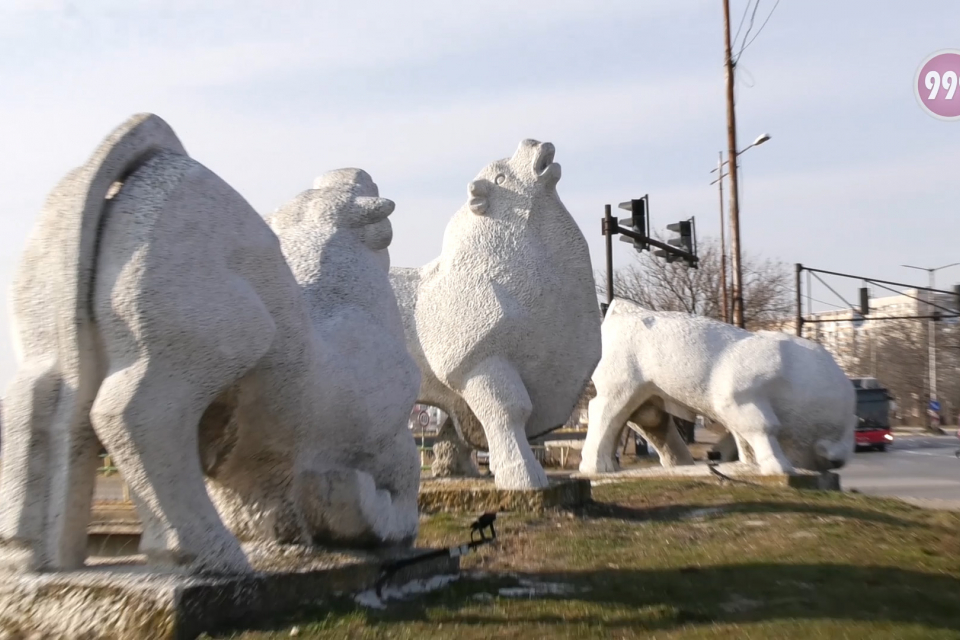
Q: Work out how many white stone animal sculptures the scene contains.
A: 3